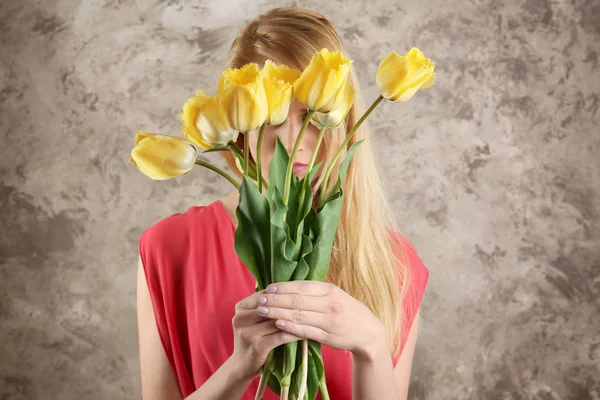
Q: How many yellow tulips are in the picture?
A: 7